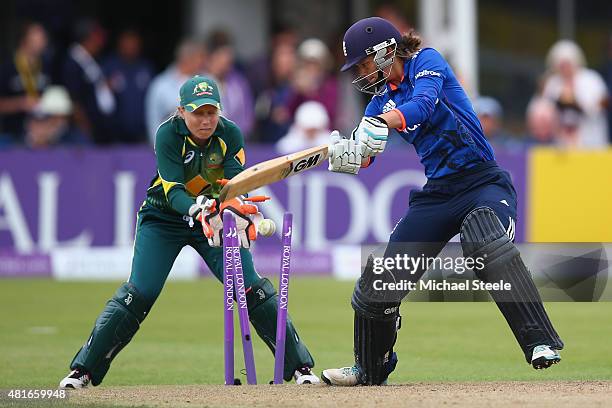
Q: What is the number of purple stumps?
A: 3